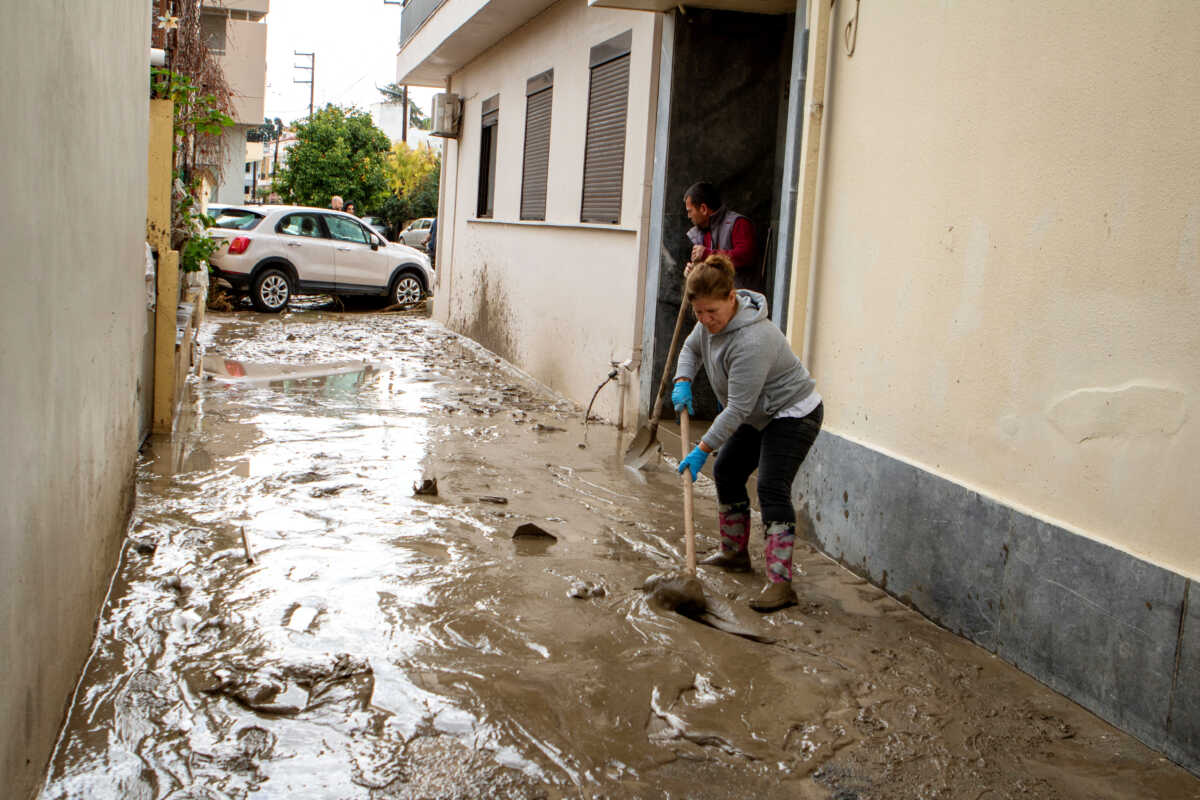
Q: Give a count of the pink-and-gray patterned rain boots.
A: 2